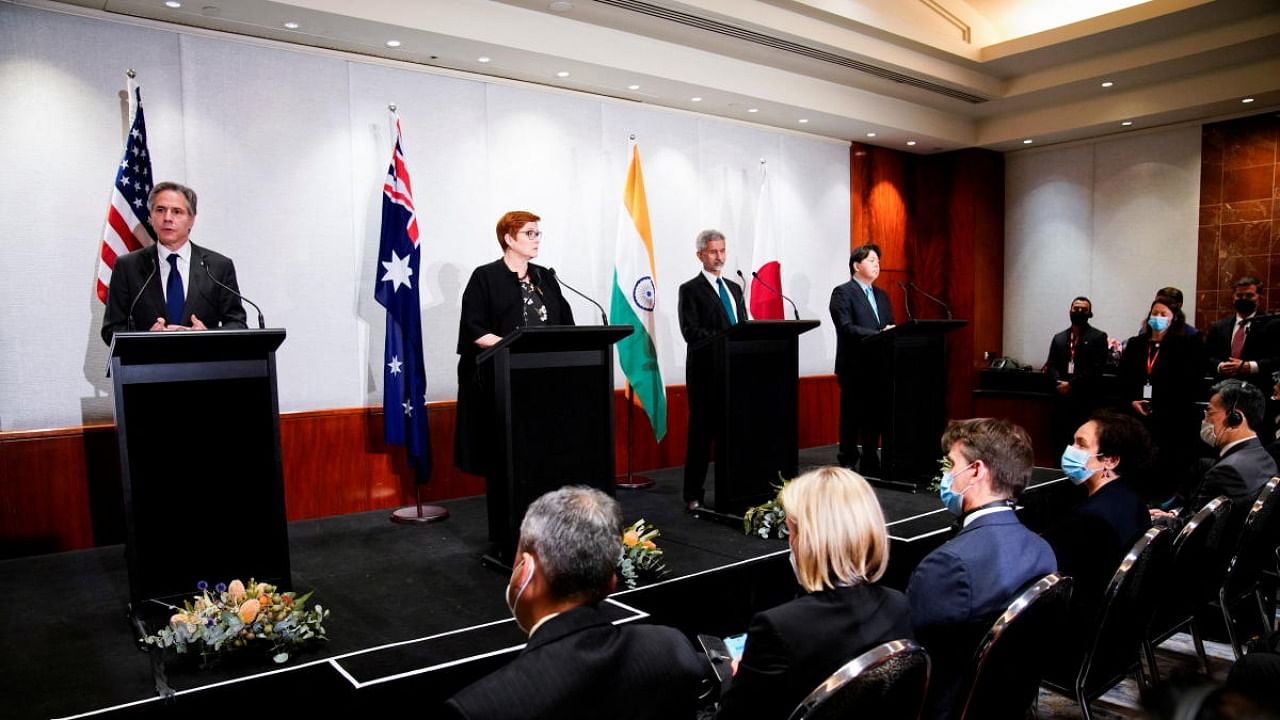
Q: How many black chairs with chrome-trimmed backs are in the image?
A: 5